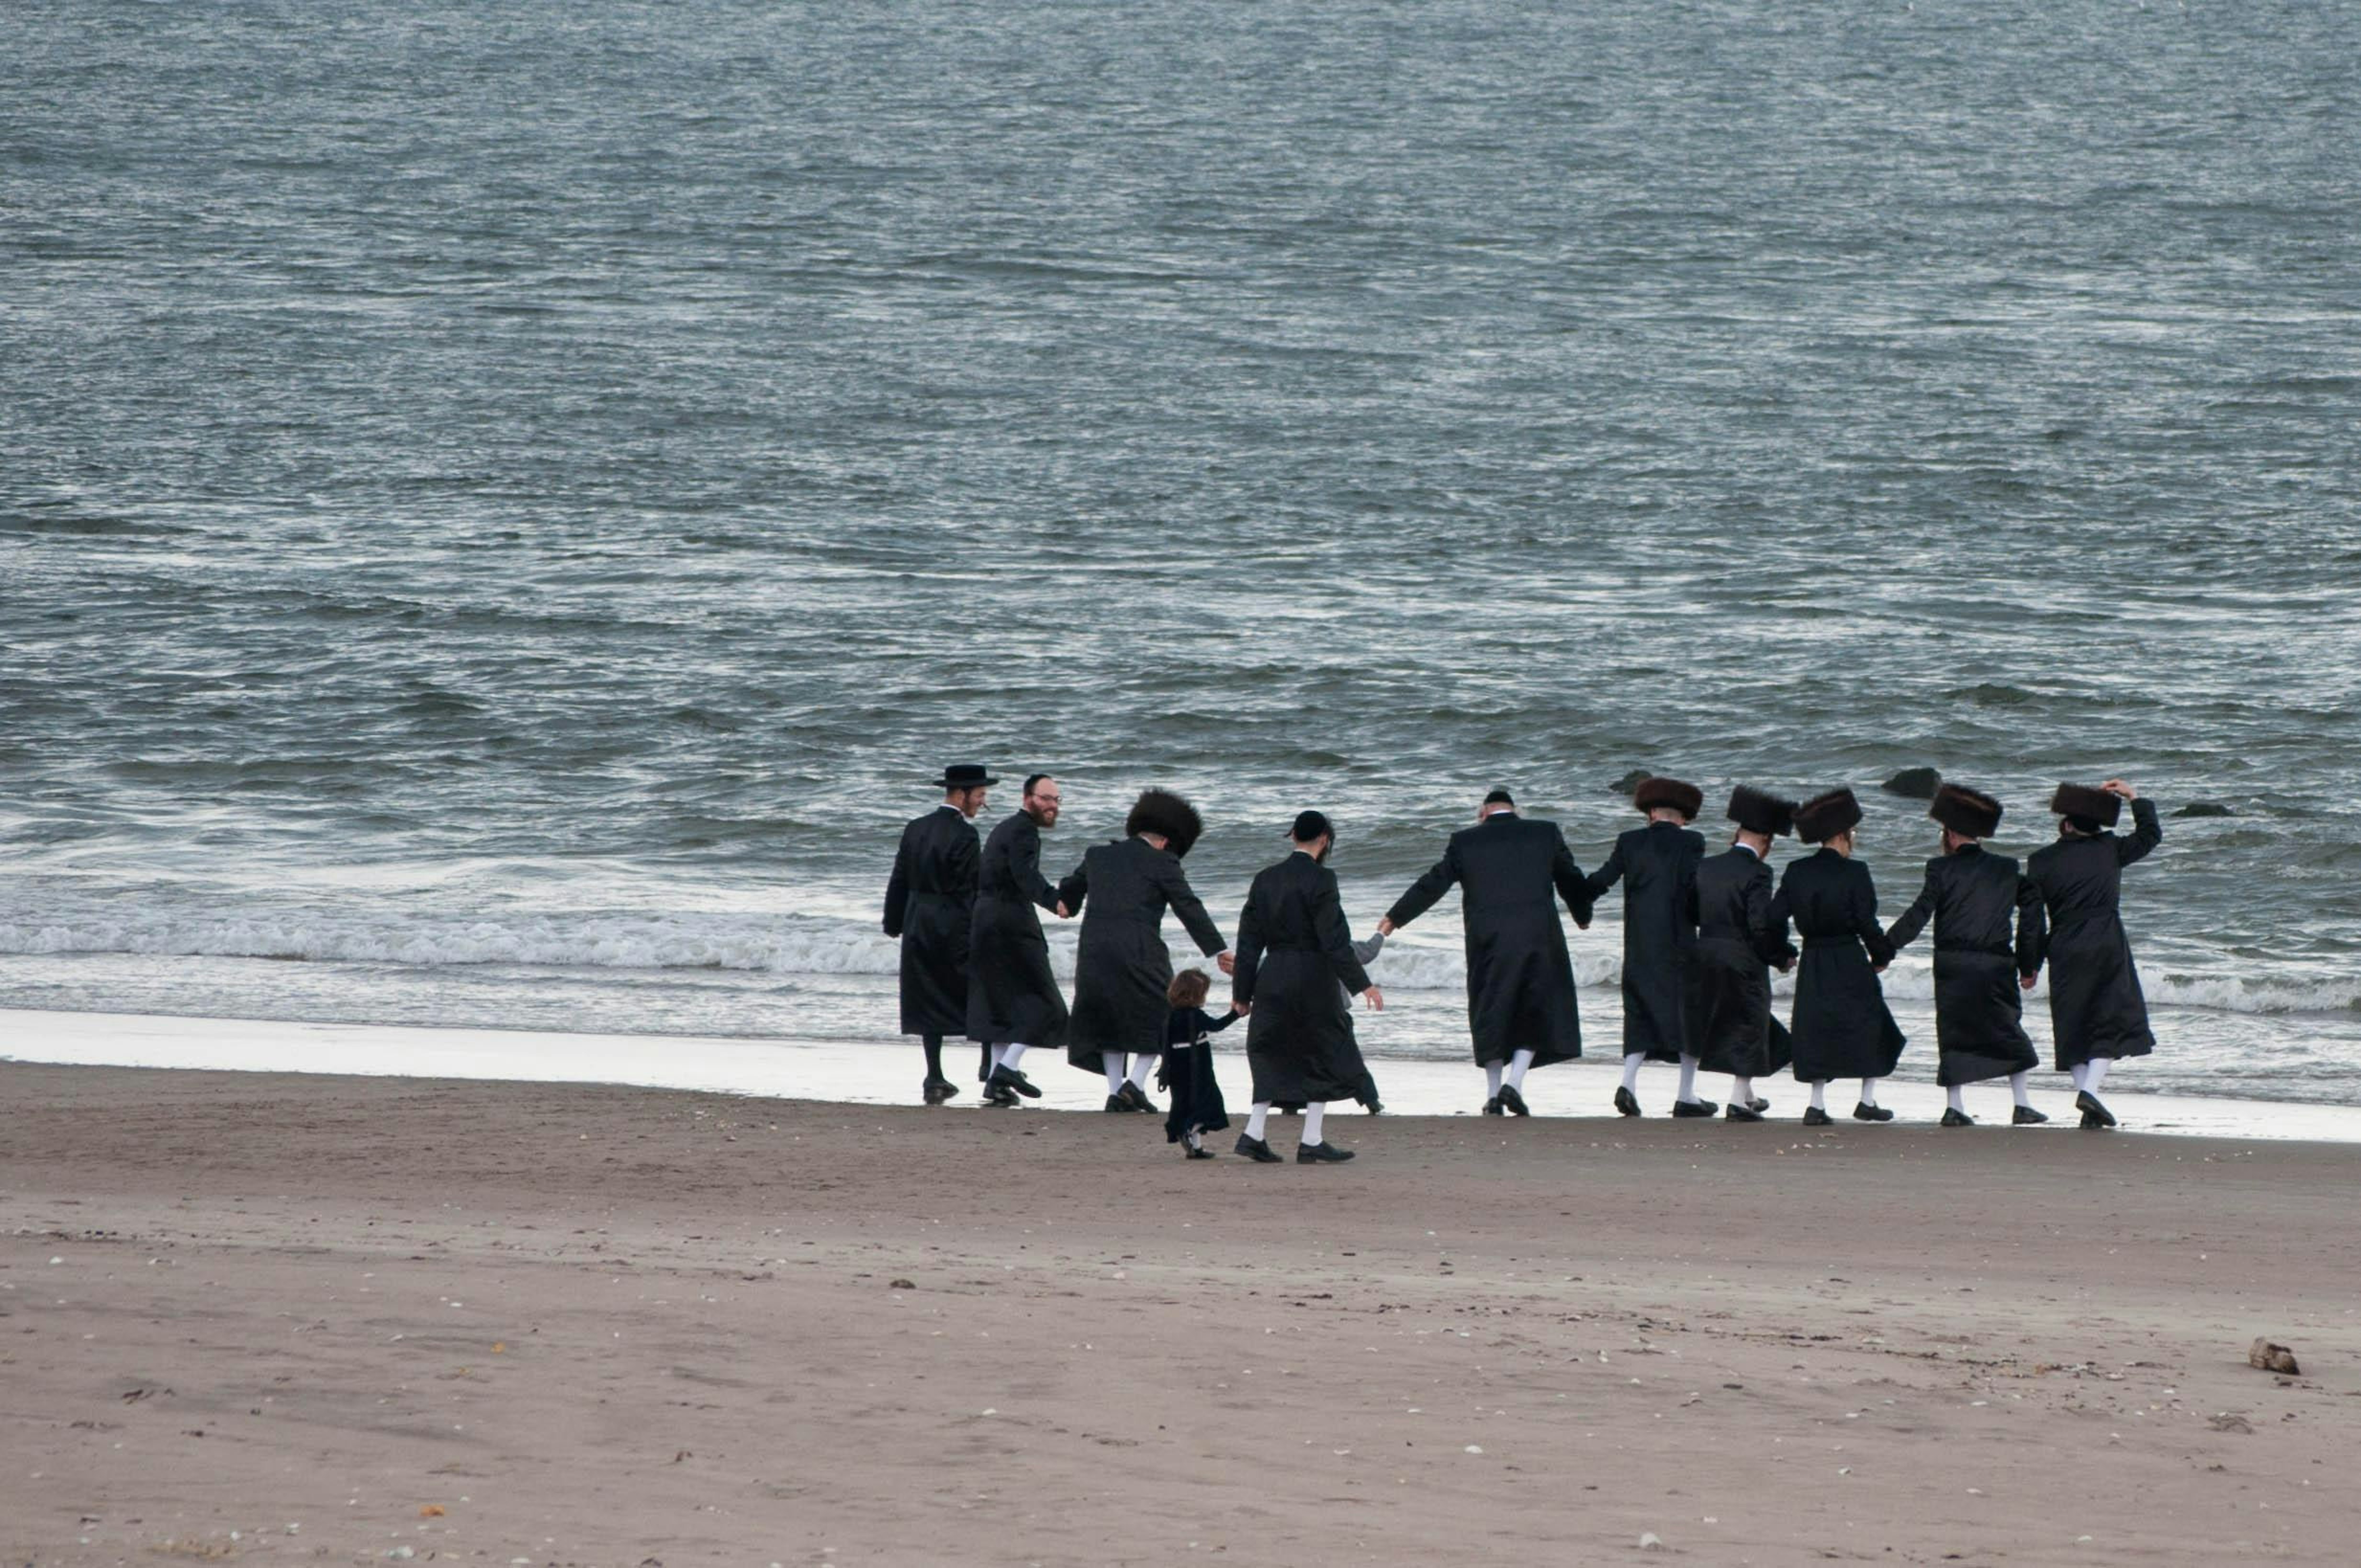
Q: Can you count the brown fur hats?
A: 6